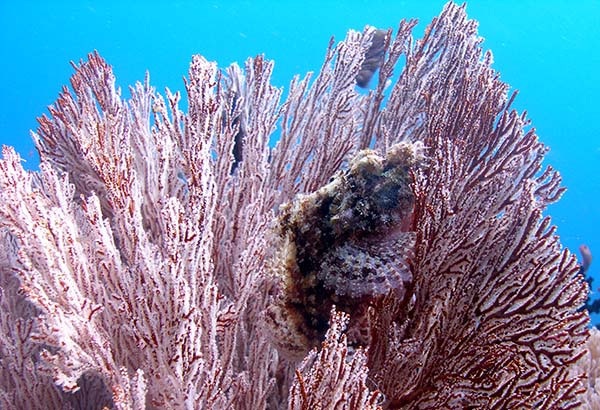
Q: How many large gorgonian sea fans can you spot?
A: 1